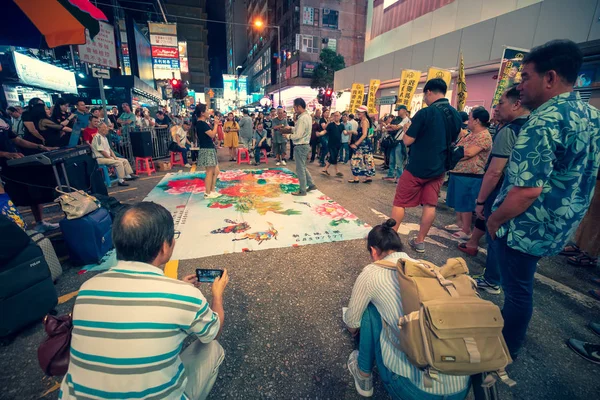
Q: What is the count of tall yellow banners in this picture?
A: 5